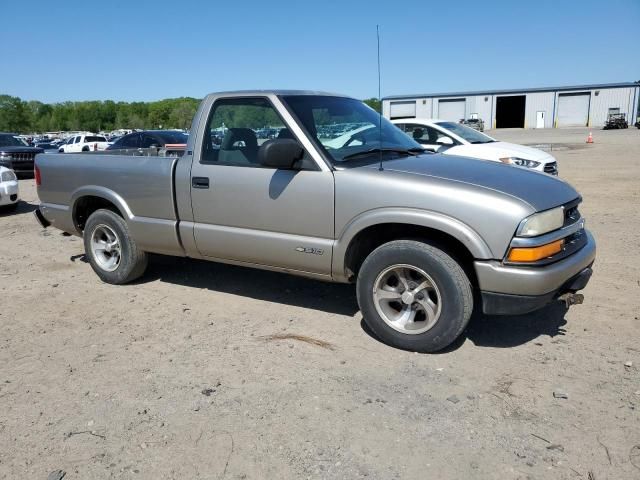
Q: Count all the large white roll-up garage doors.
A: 3